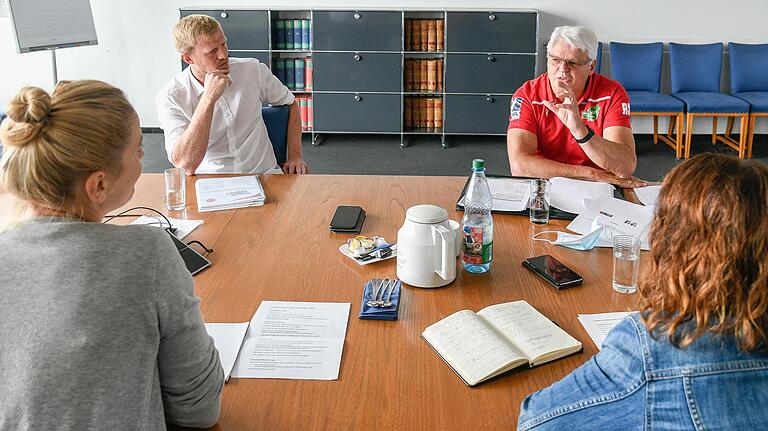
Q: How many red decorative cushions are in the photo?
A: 0